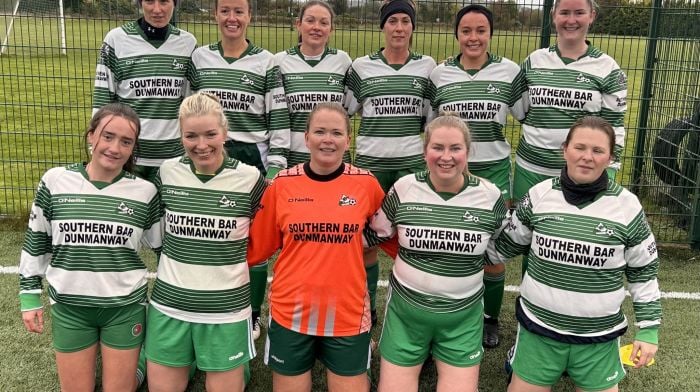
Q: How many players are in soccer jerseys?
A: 11